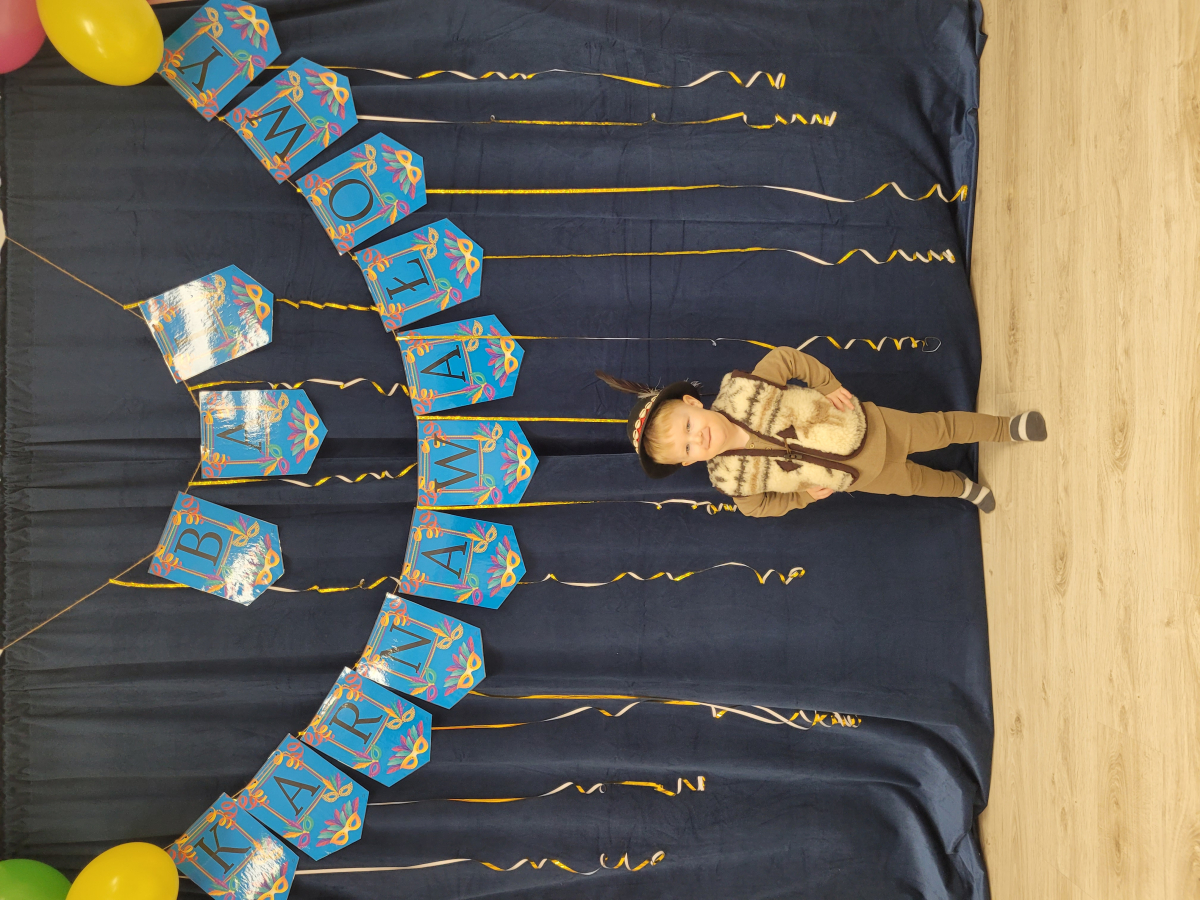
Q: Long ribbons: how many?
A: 12